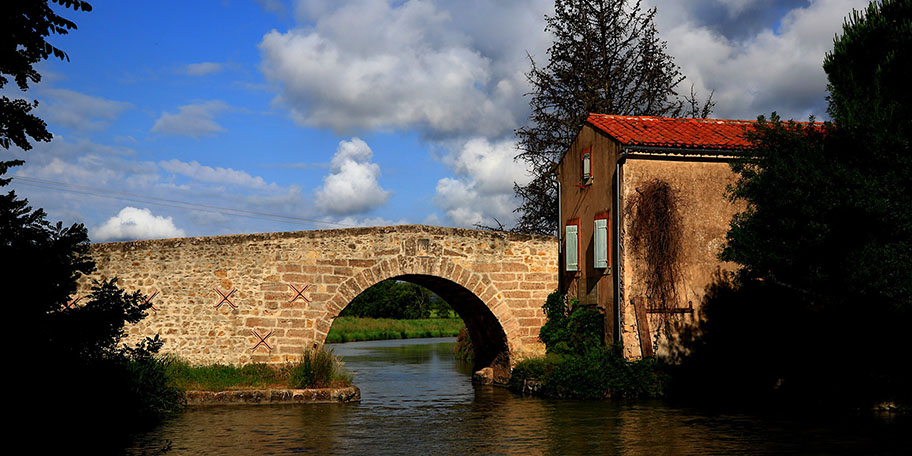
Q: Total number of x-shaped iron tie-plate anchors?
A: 5